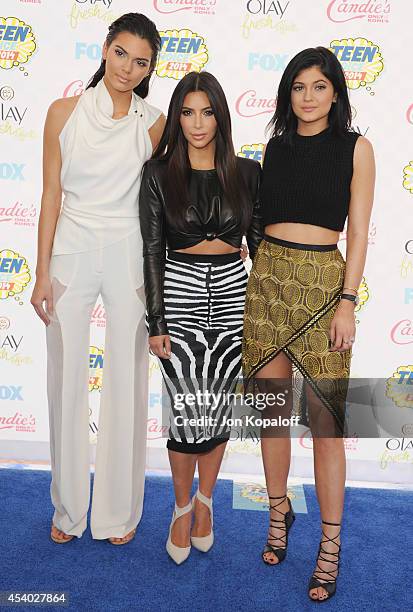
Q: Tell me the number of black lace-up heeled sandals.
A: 2